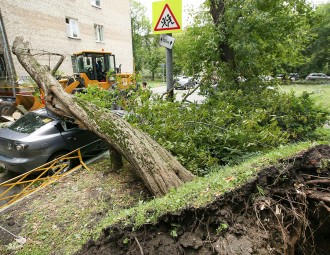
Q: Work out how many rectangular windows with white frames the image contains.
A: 3